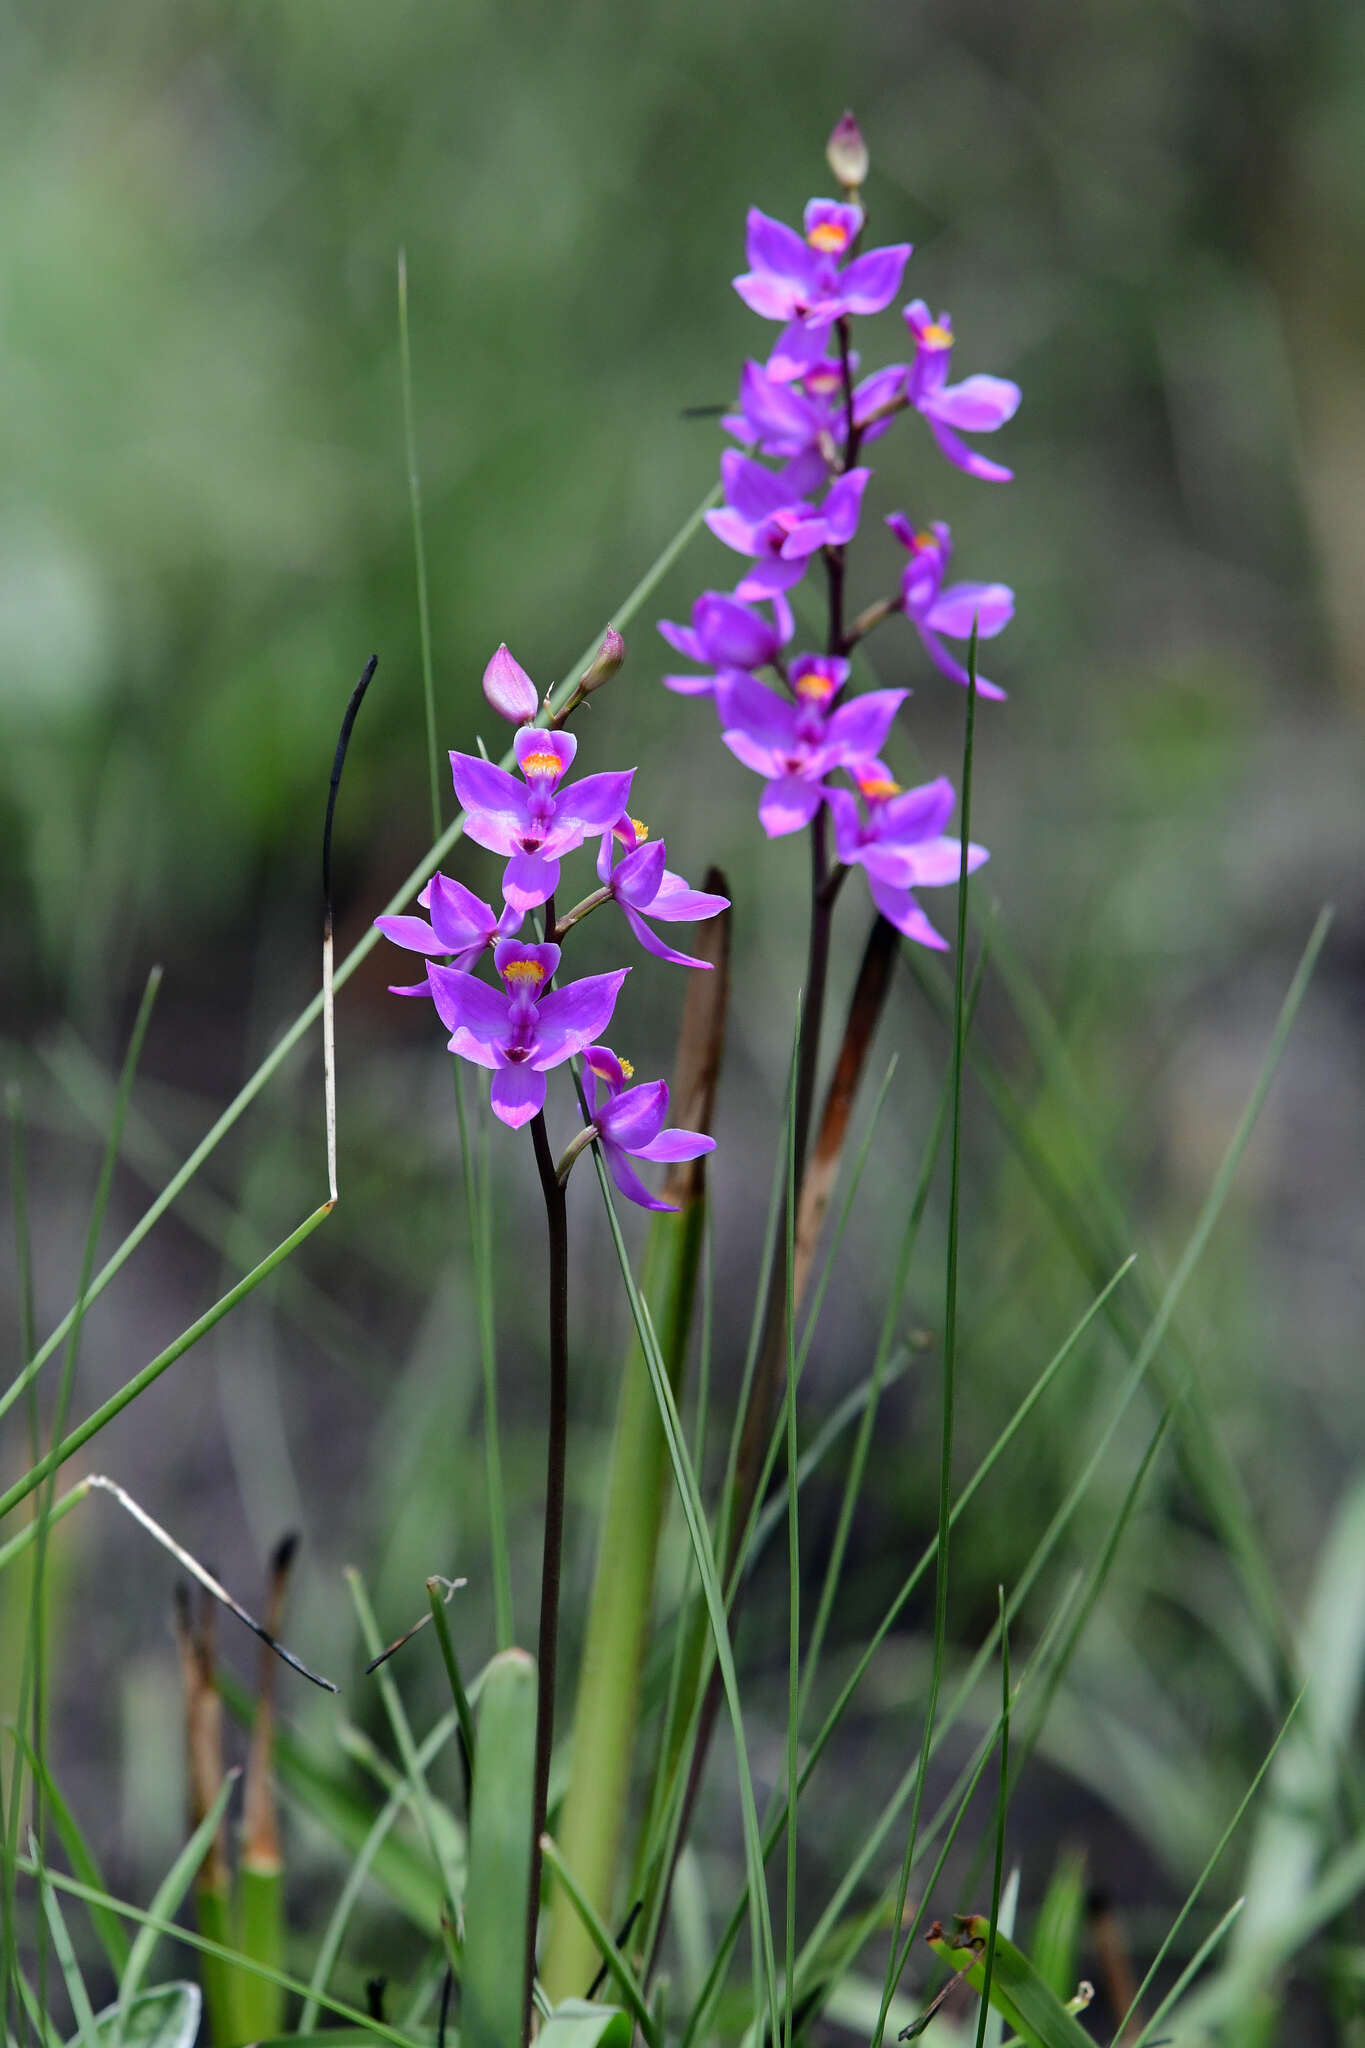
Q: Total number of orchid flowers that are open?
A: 13